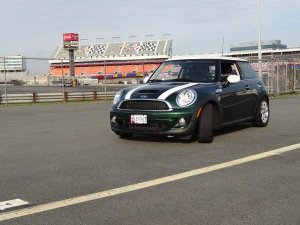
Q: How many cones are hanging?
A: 0